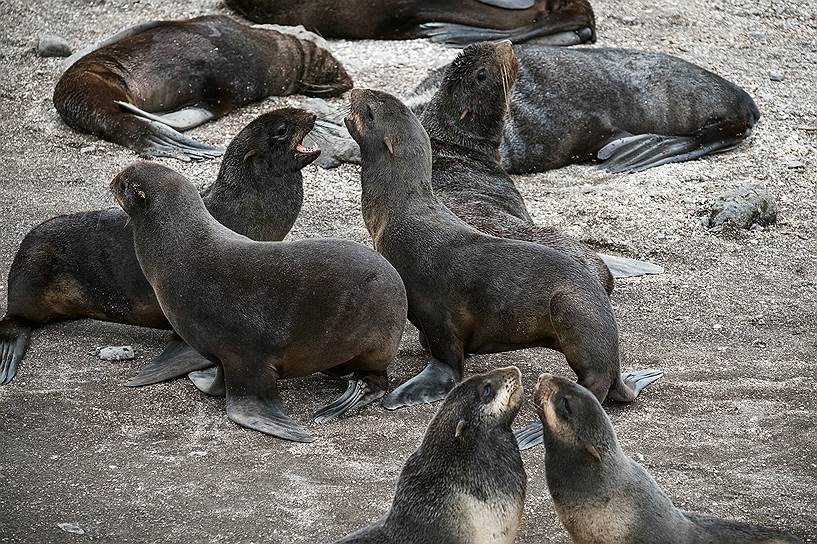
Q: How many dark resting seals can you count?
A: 3